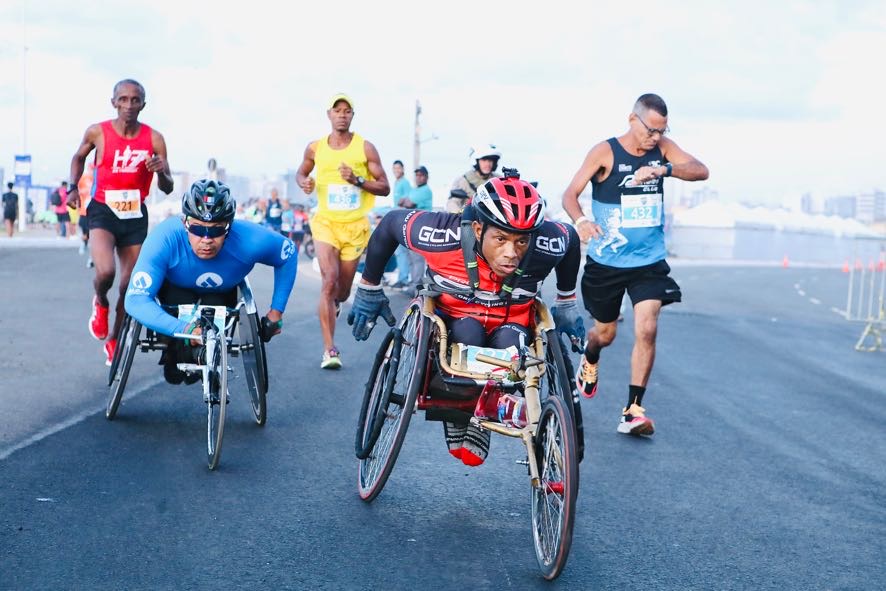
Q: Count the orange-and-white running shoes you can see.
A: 2